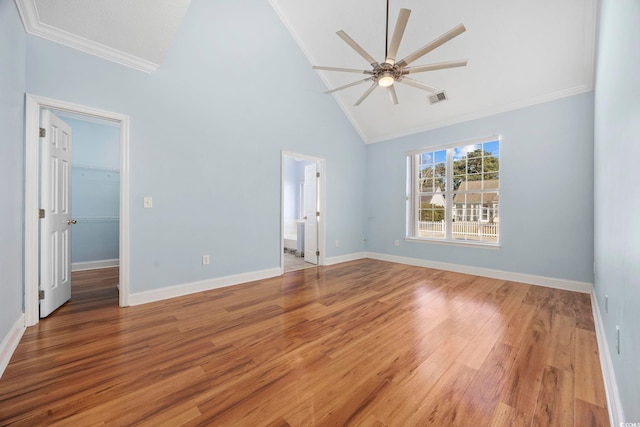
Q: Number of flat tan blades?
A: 9